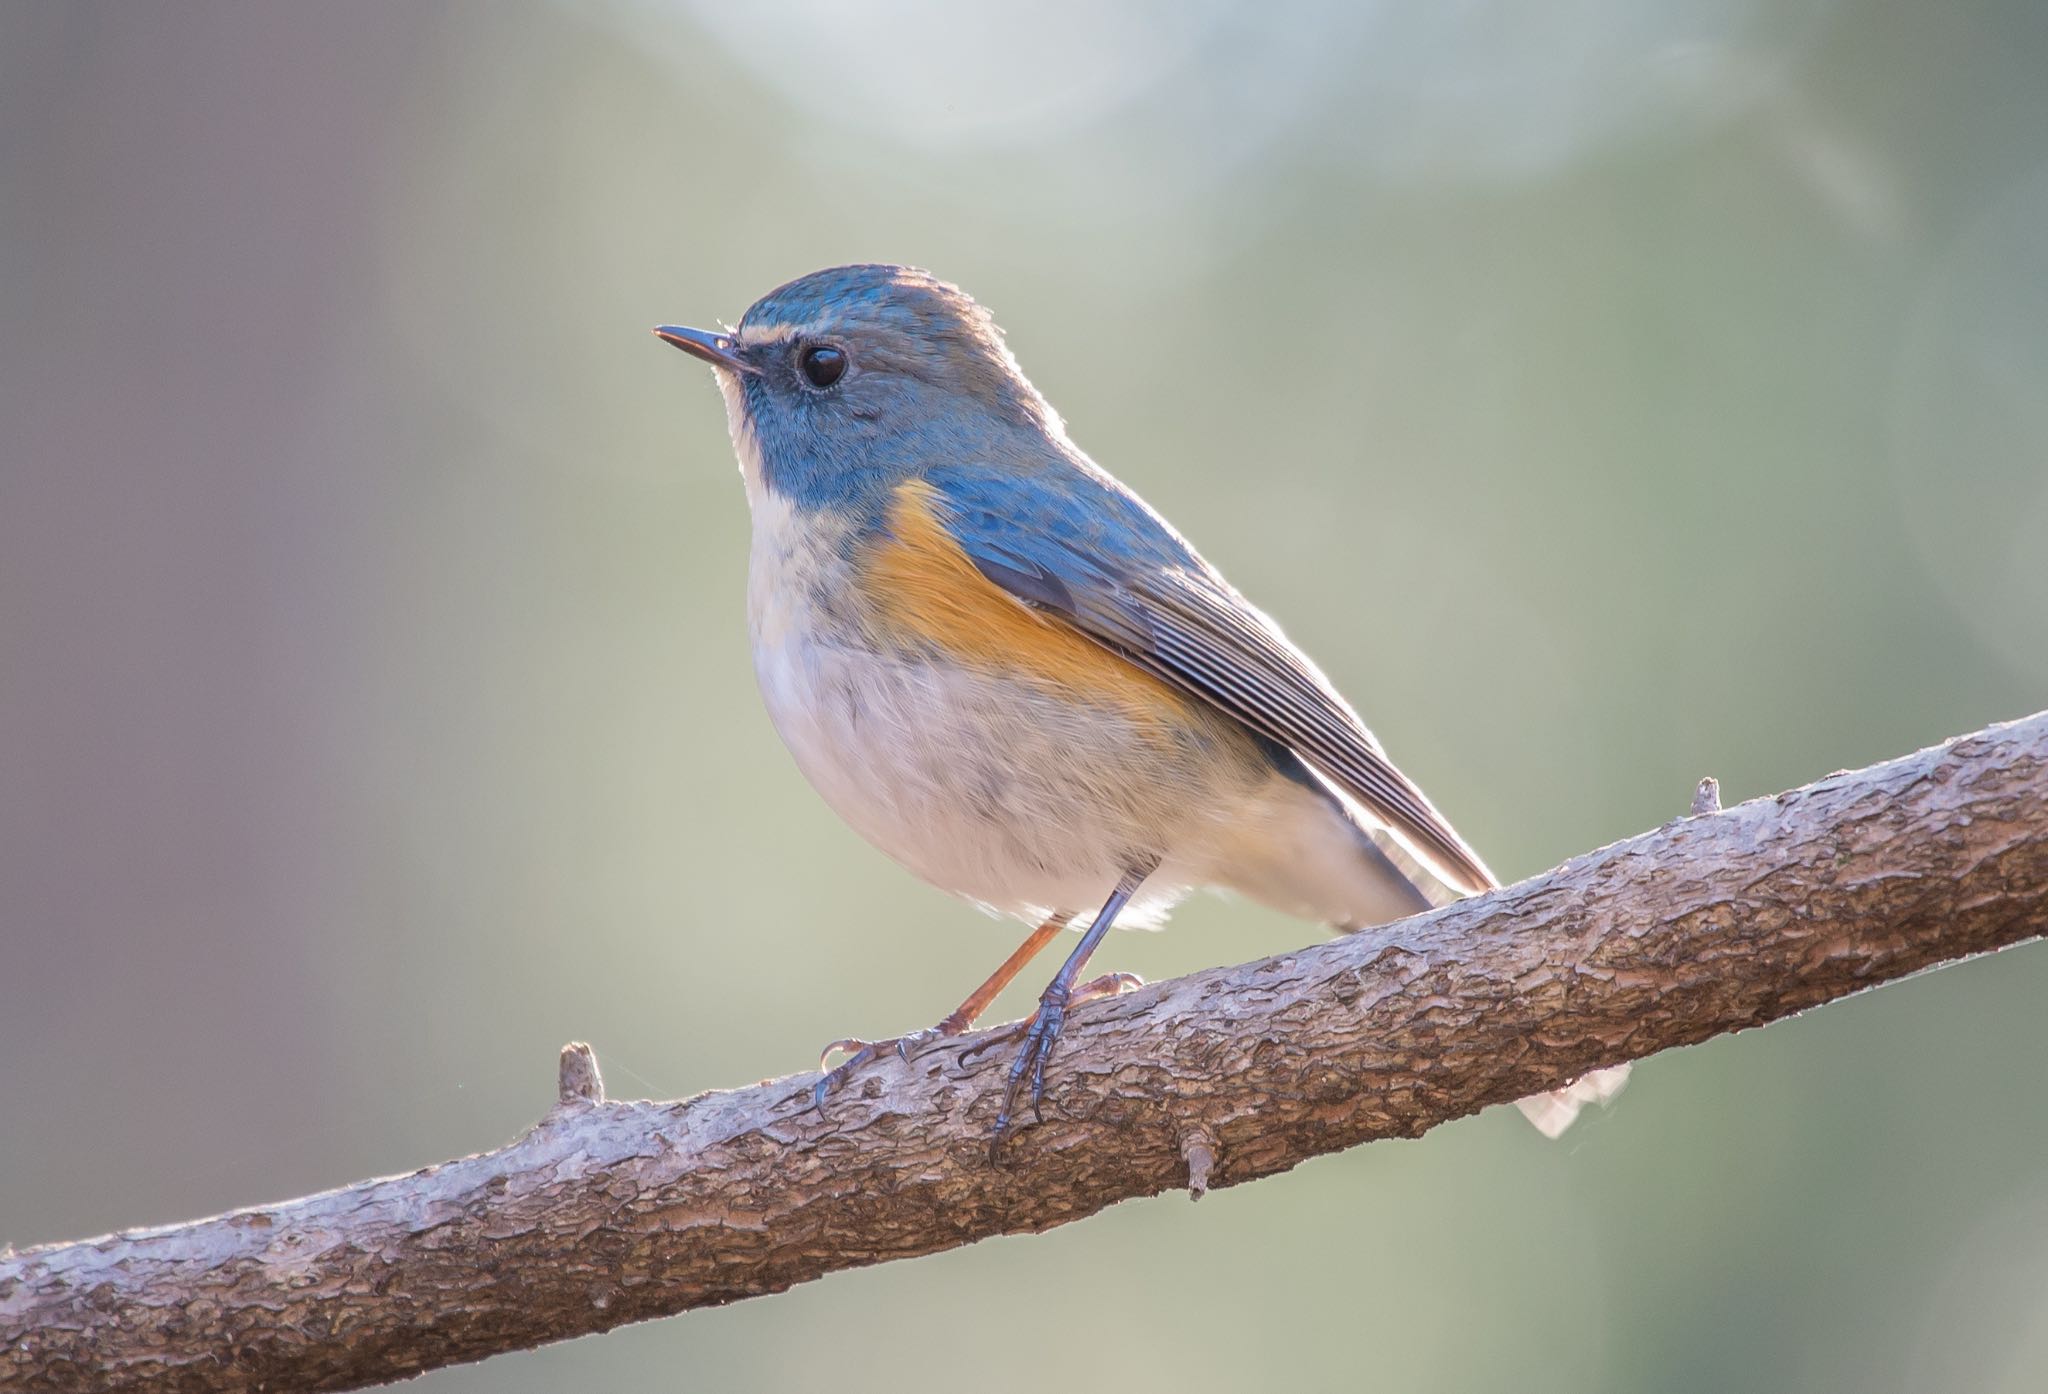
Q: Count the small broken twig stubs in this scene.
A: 3